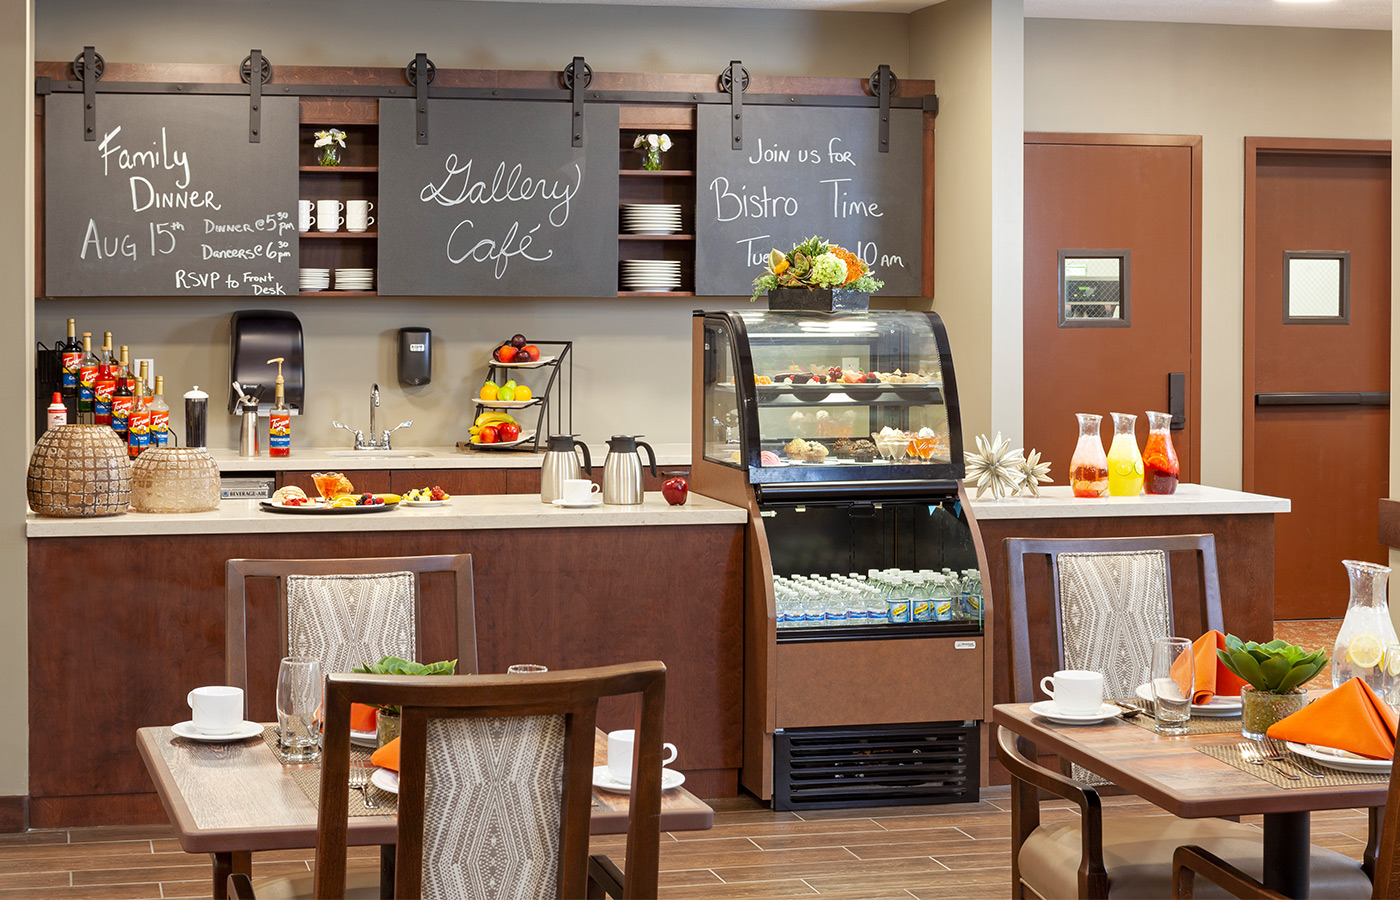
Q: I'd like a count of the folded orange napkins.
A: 4